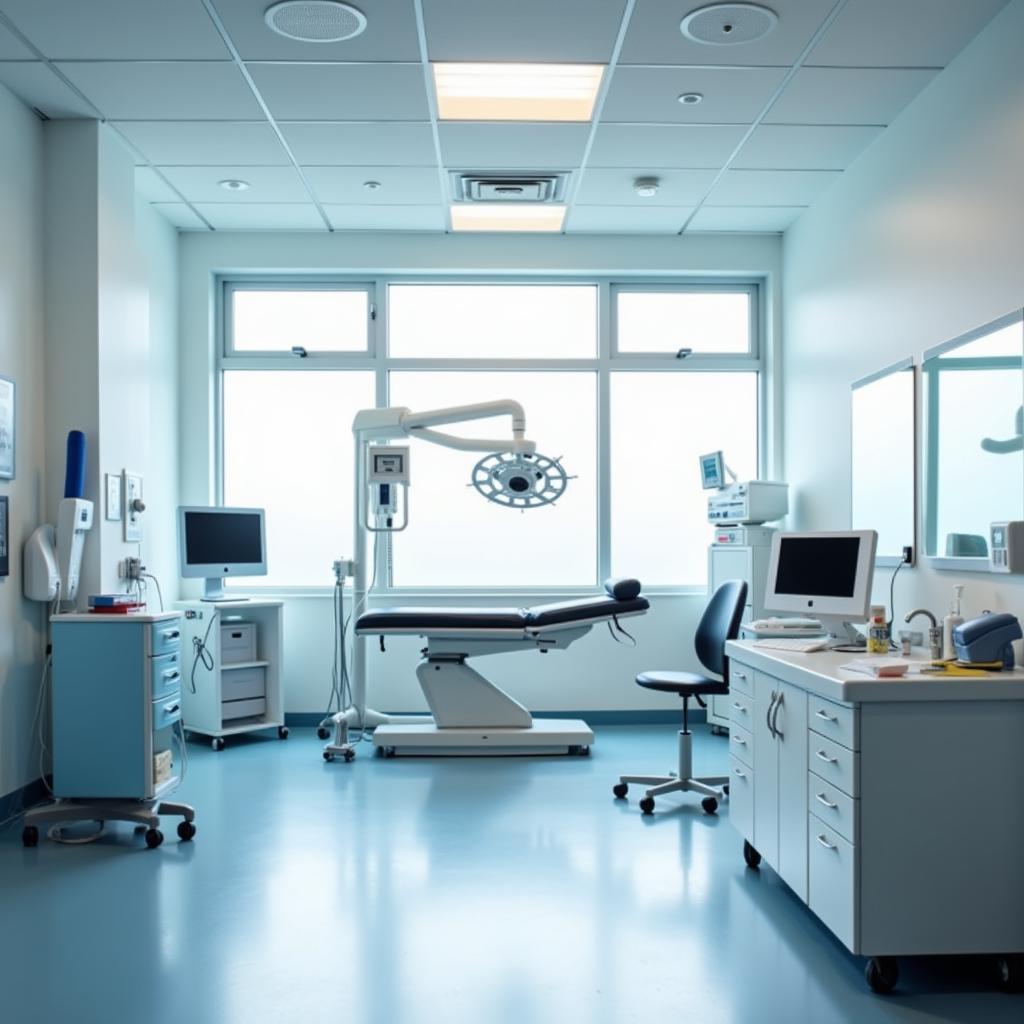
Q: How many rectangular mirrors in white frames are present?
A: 2